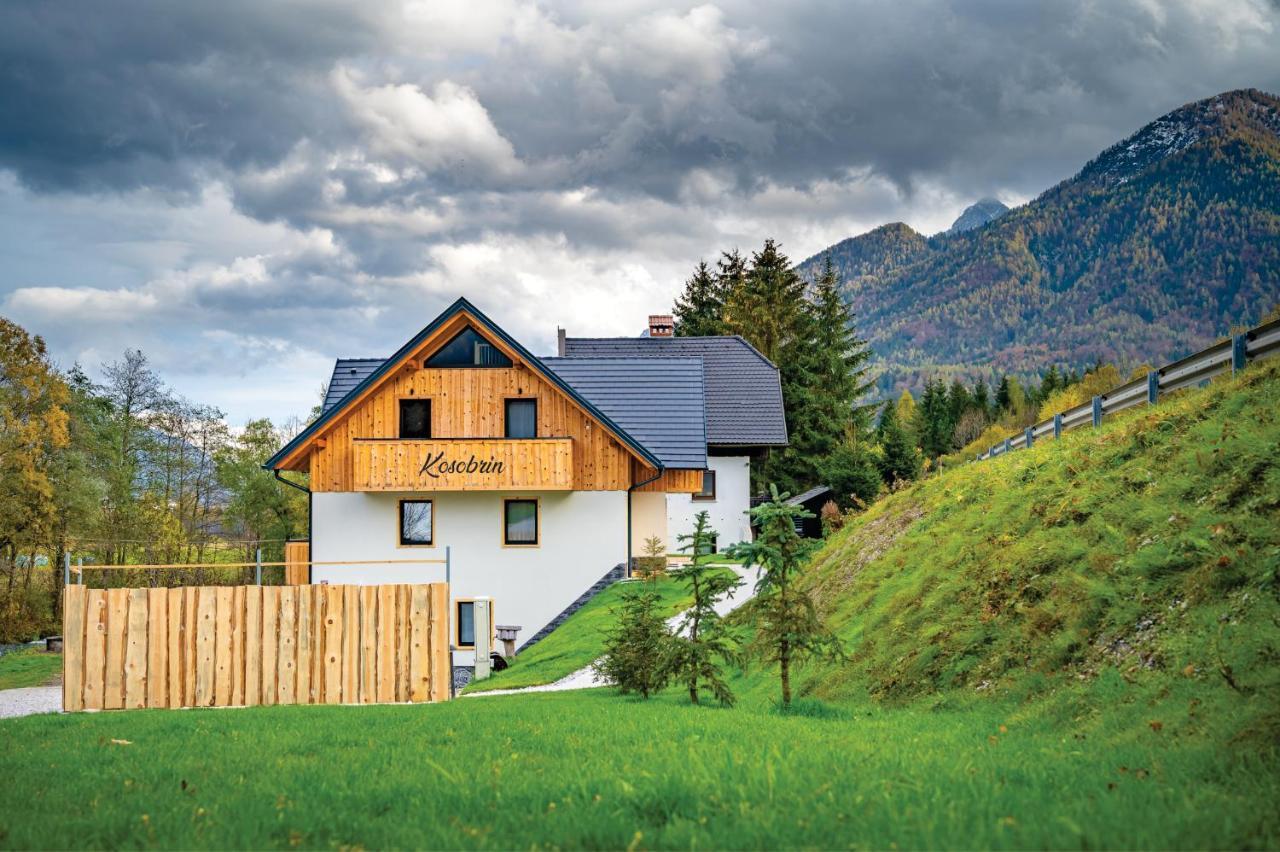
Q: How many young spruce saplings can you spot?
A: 3